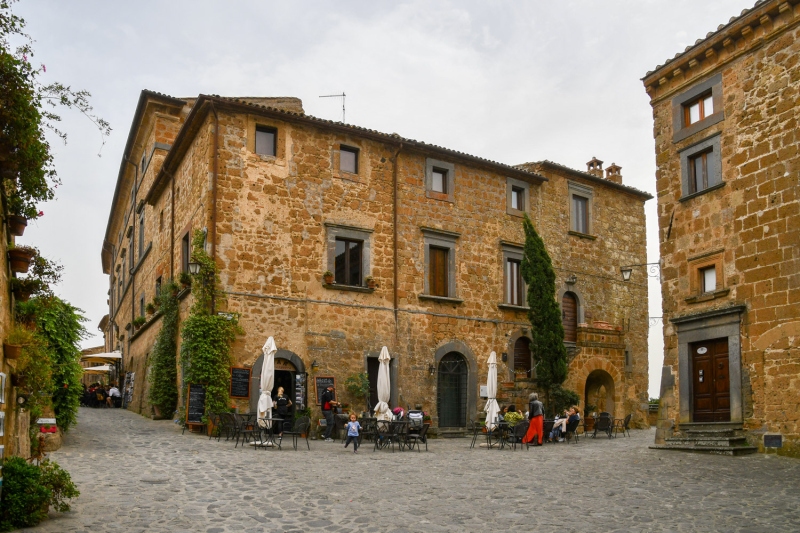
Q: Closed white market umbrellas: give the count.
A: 3